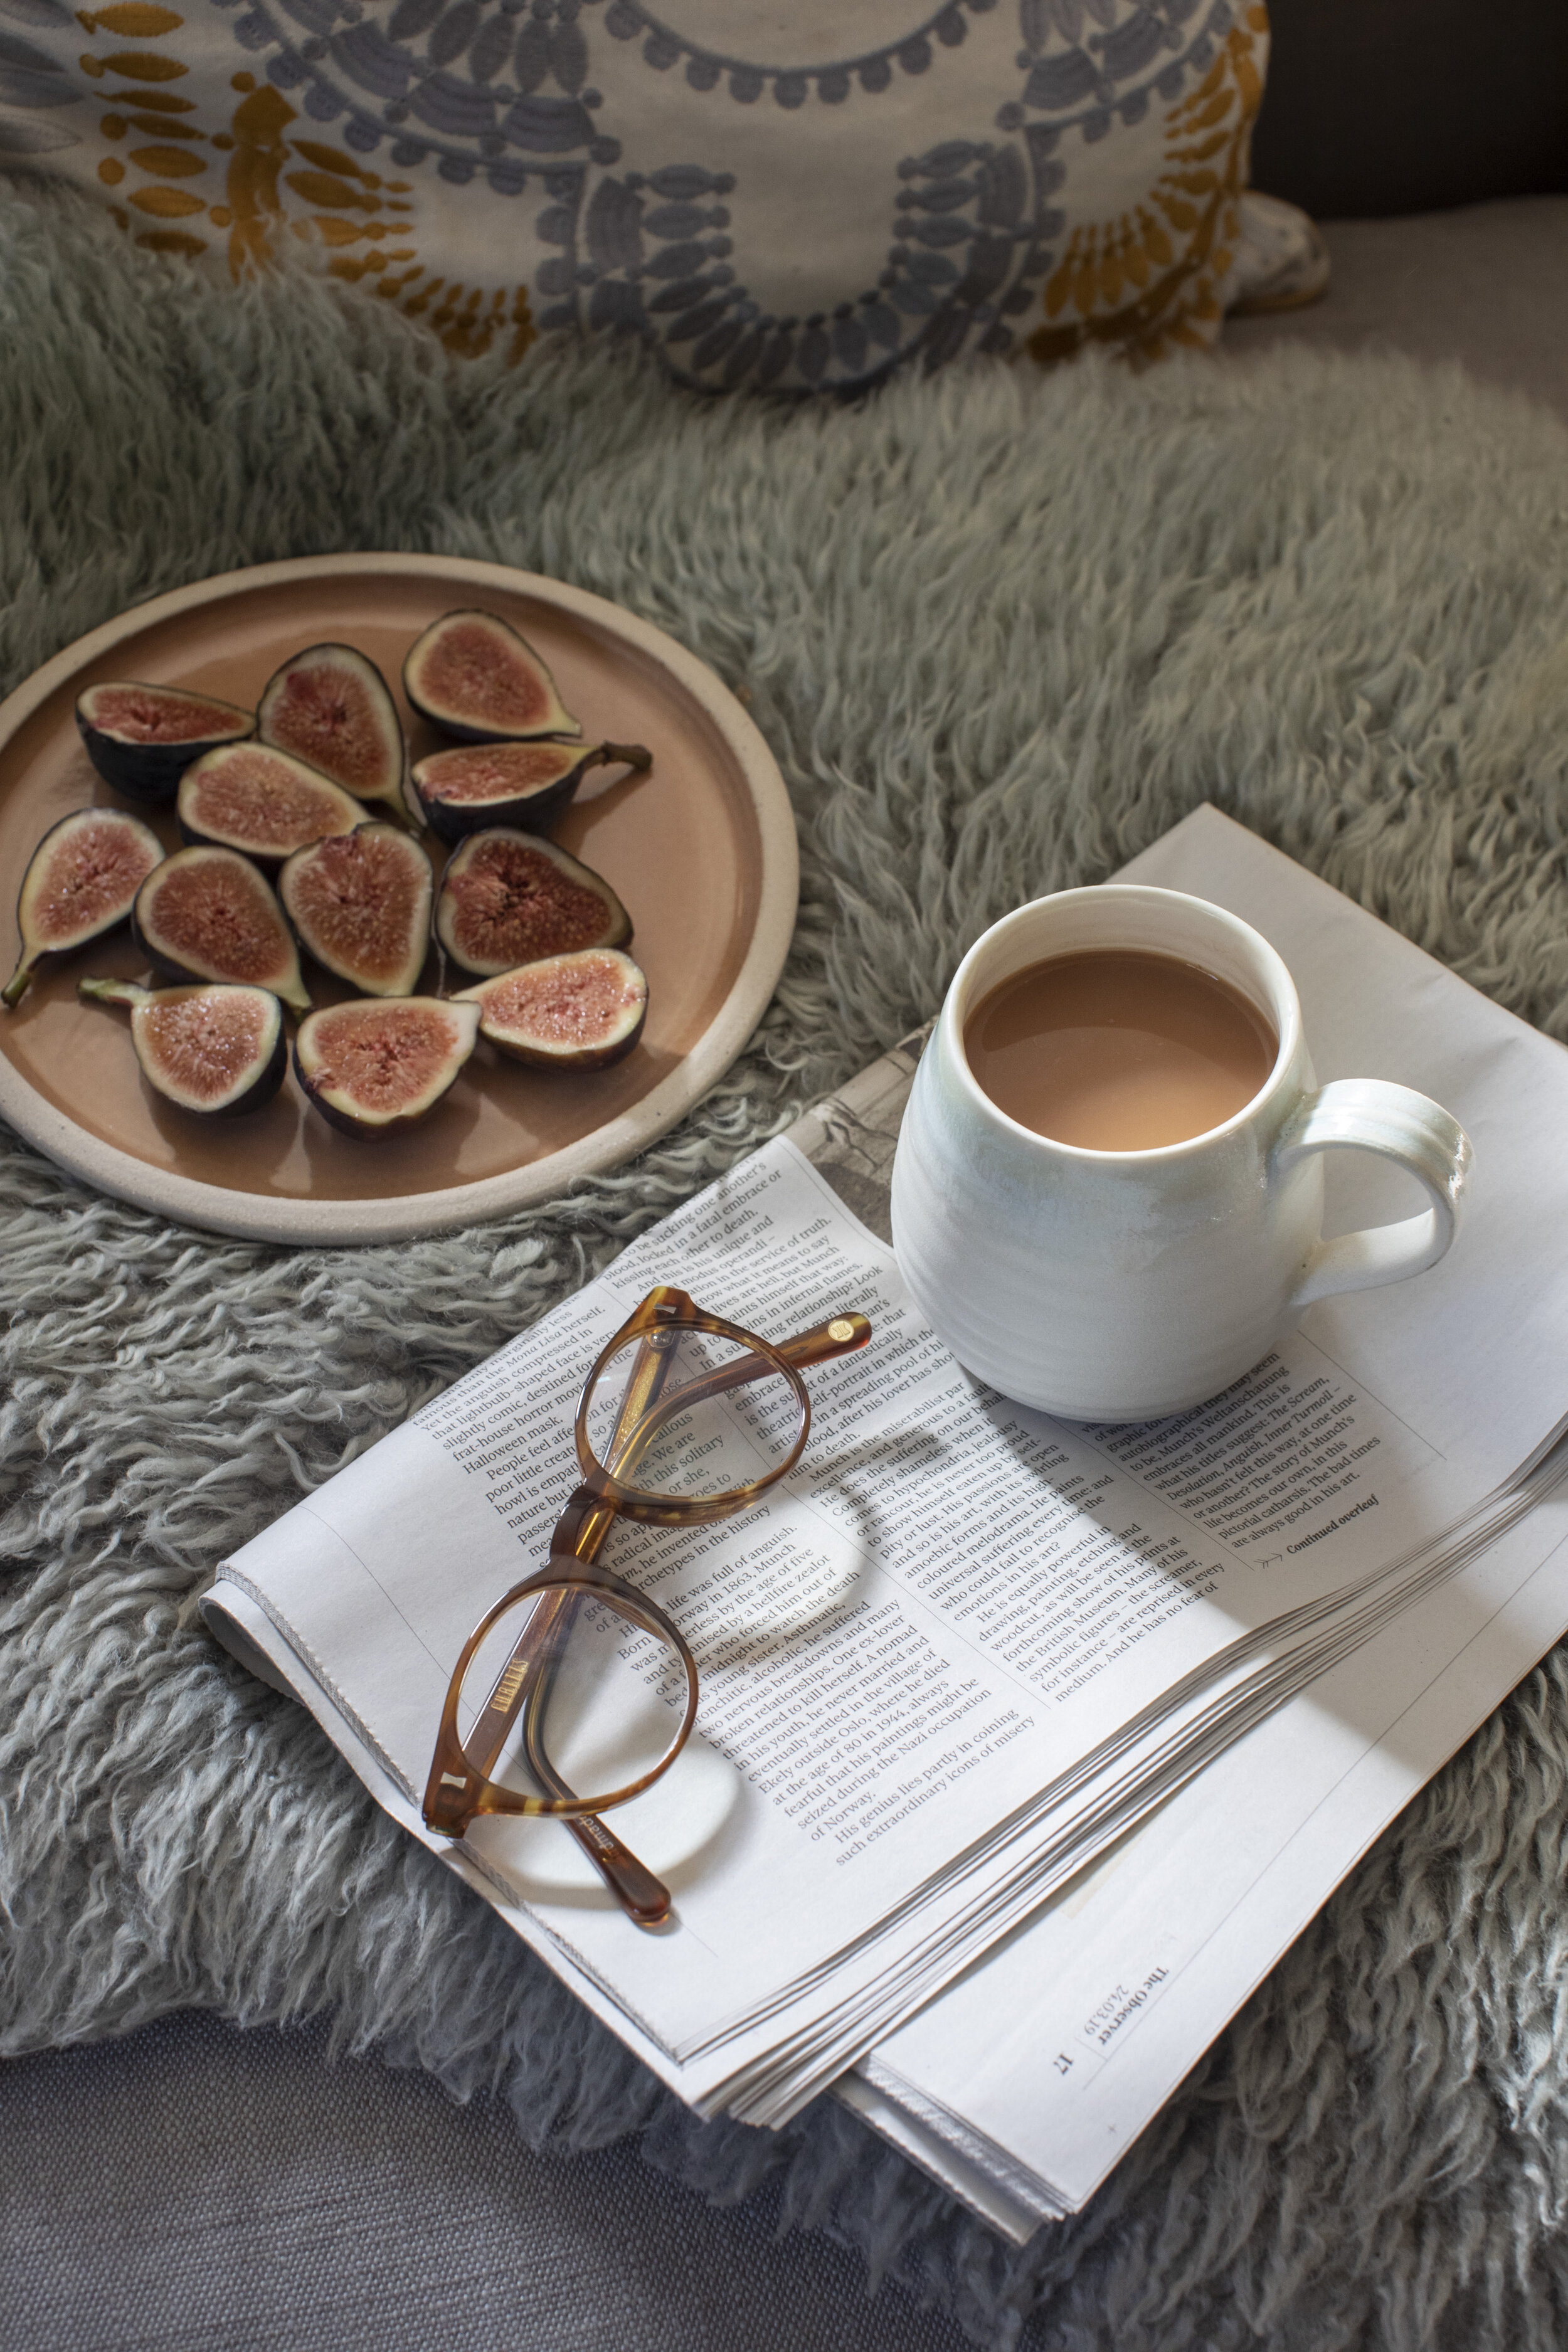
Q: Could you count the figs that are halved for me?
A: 12